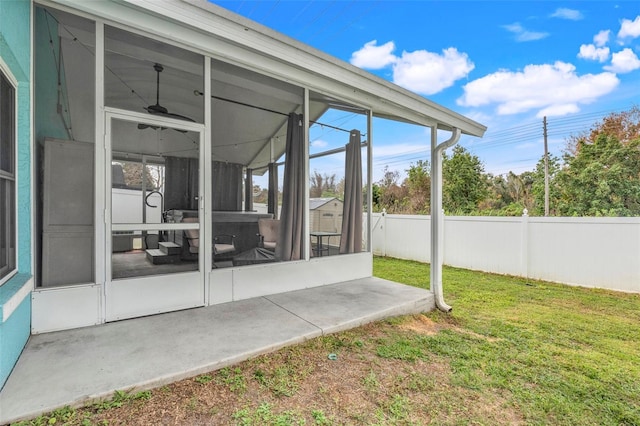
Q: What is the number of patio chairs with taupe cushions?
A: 2